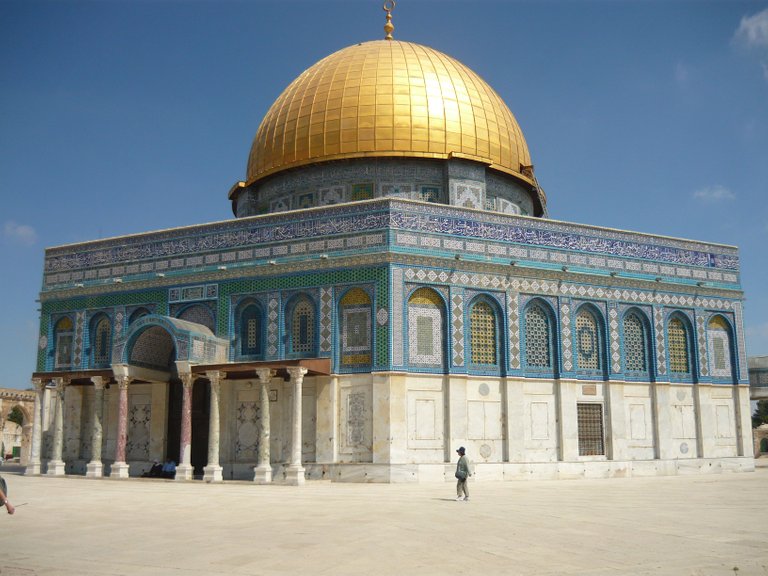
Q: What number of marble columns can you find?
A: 8